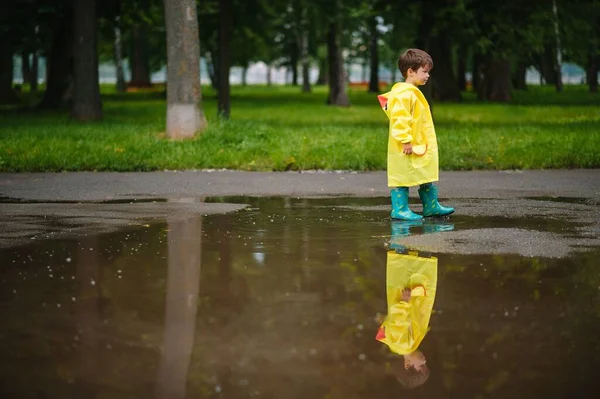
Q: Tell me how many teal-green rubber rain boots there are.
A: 2